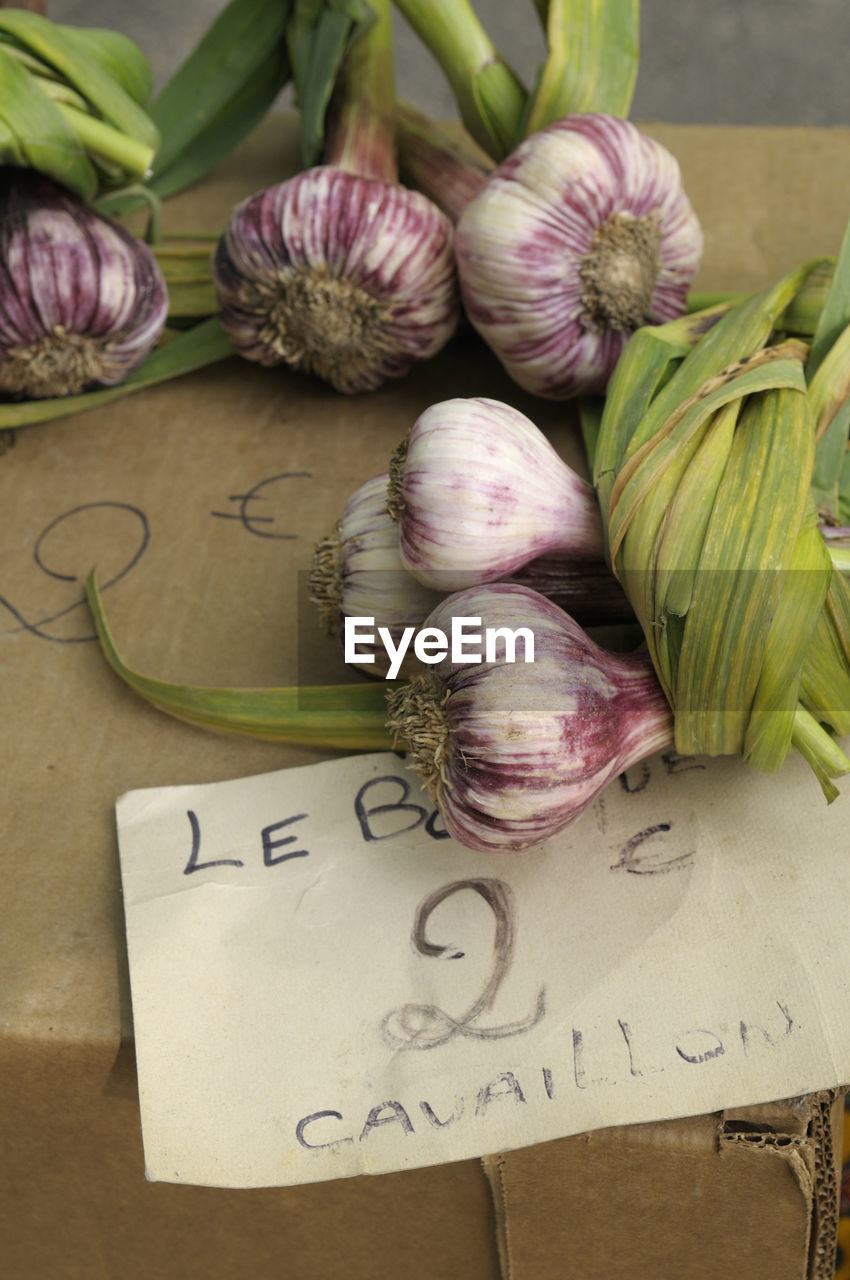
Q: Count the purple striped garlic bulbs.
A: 6